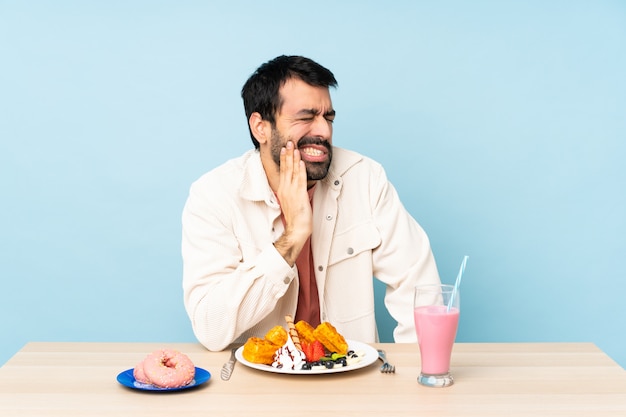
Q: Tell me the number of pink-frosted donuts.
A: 2